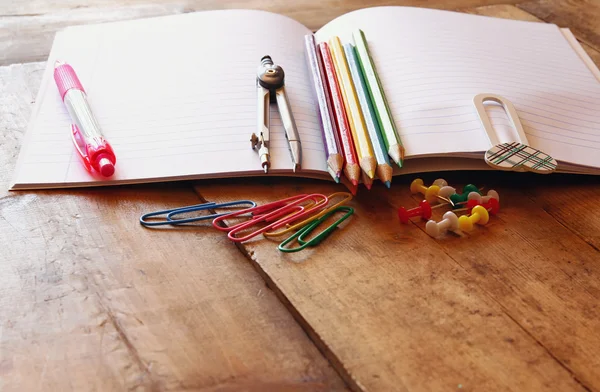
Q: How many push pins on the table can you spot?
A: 8